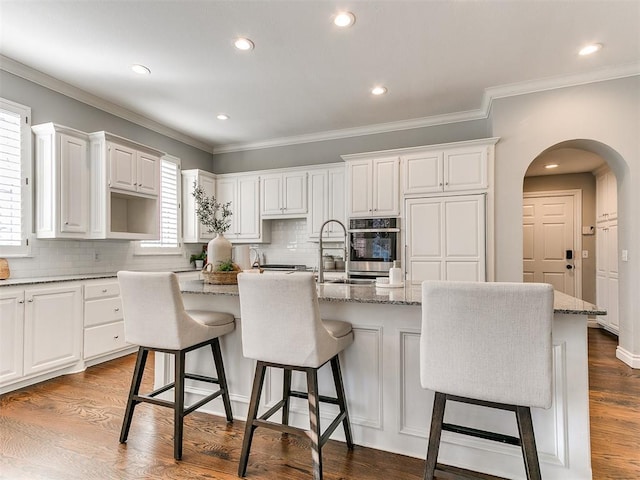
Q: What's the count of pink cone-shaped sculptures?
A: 0